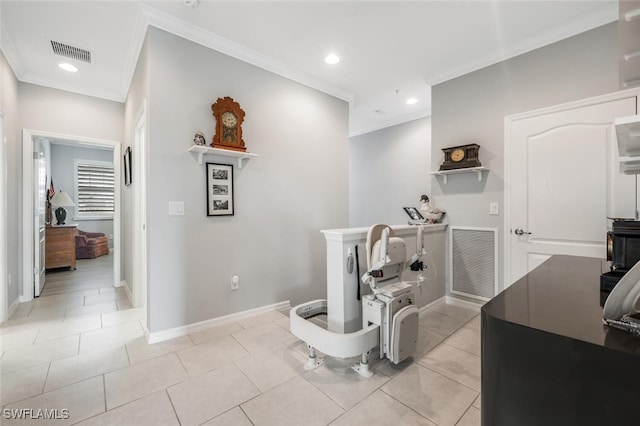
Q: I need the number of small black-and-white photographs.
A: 3